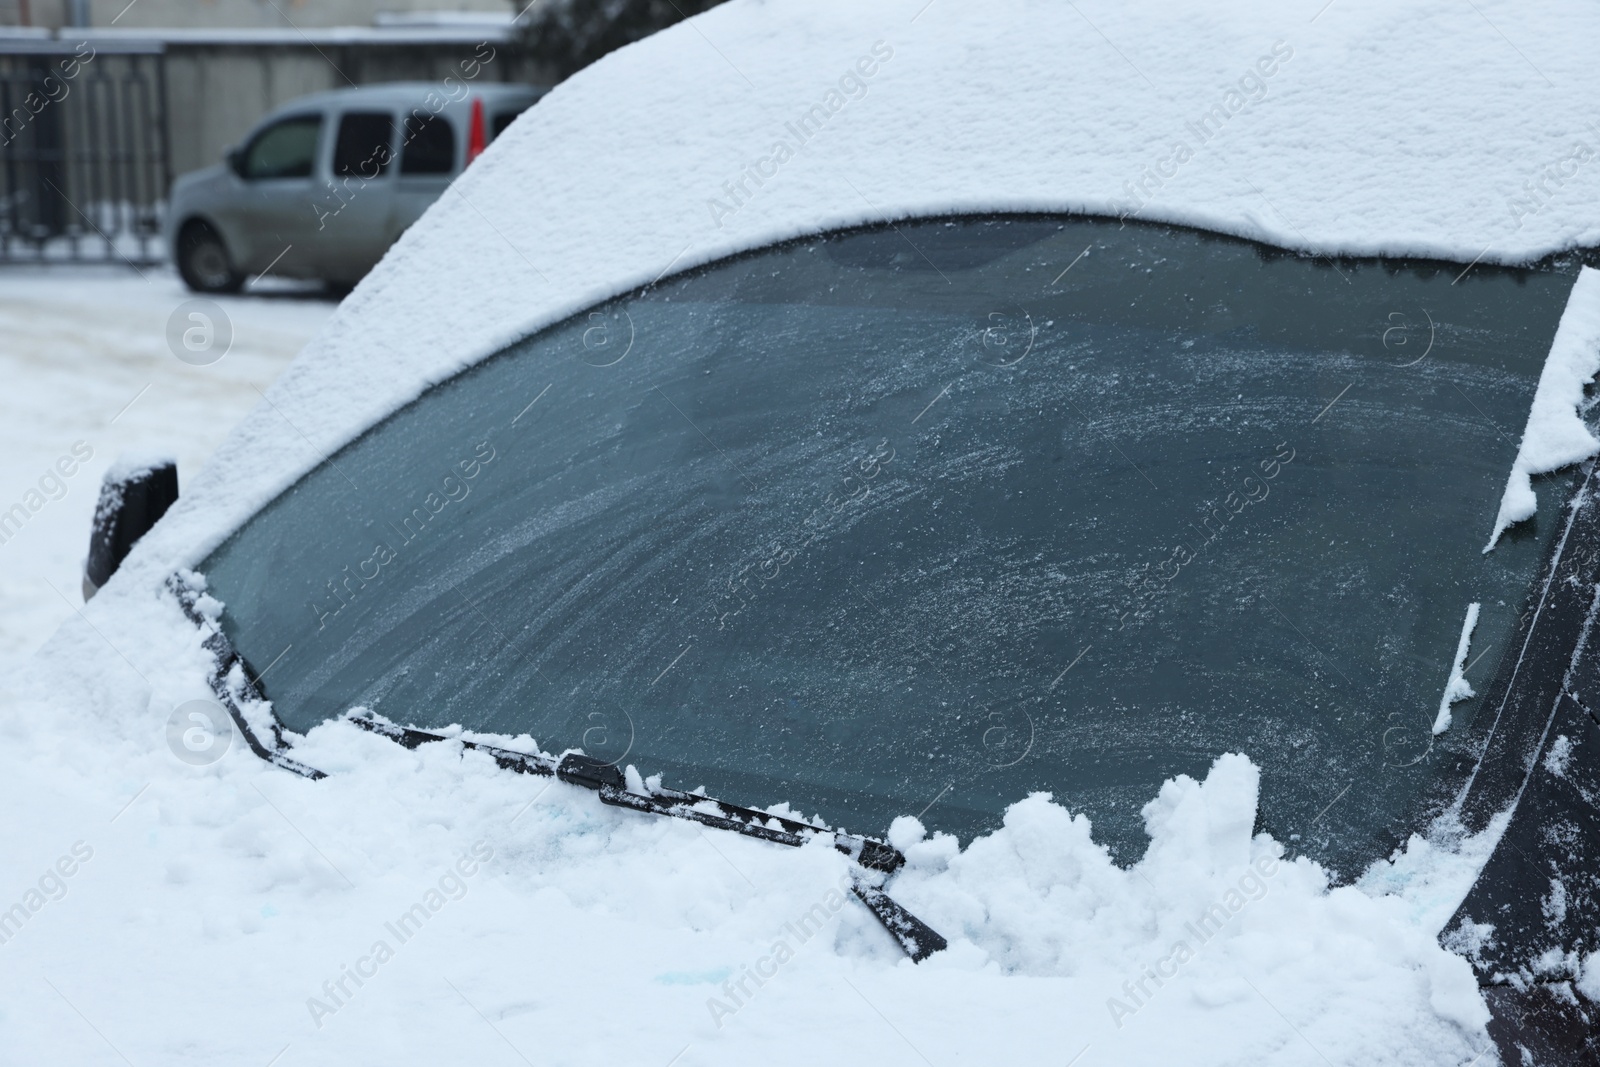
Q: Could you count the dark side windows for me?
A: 3